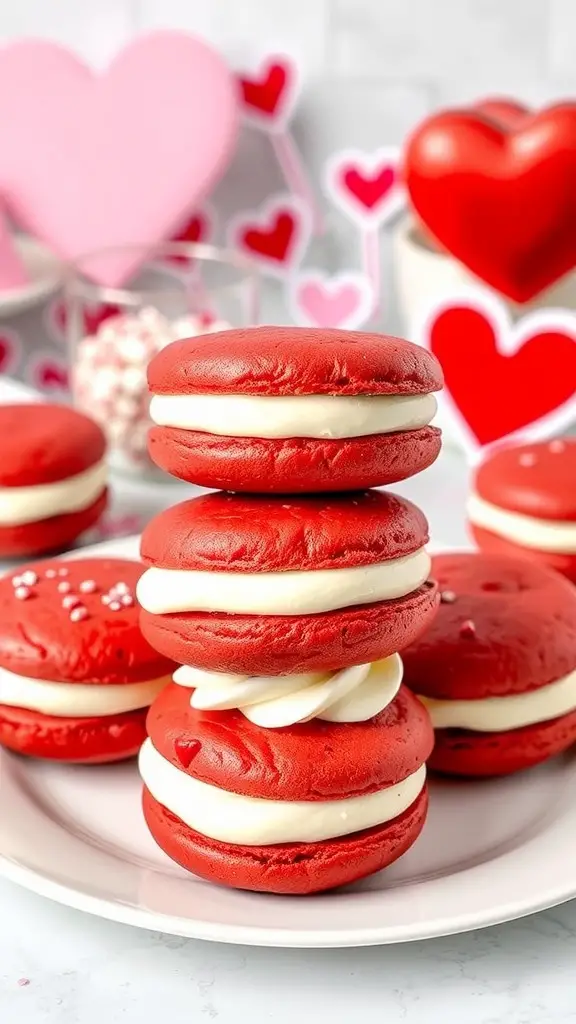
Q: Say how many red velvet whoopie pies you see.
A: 7